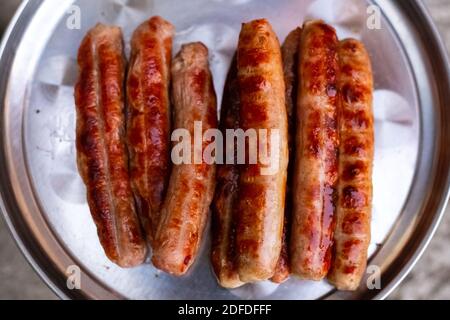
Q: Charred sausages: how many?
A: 8